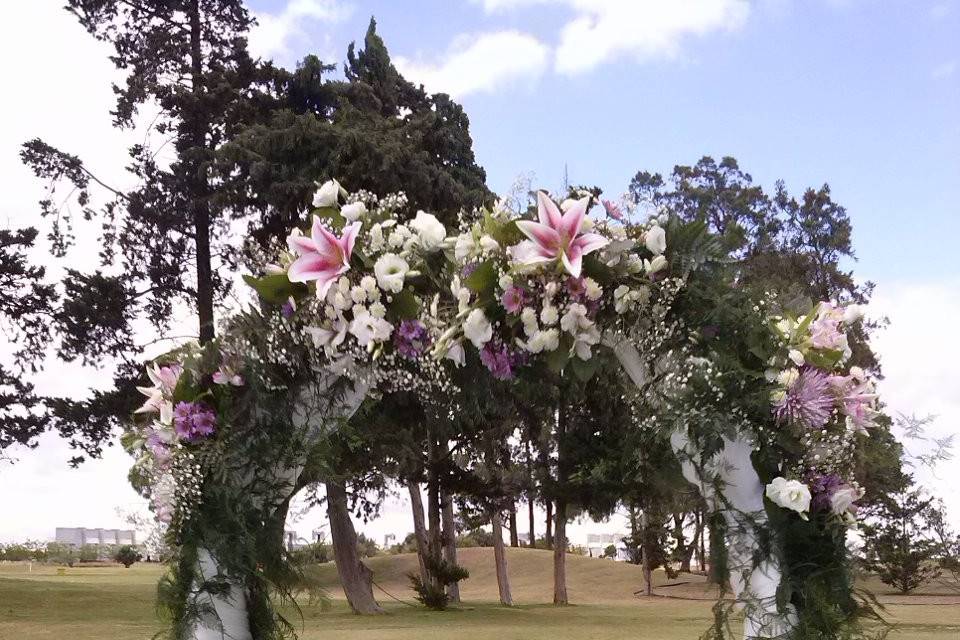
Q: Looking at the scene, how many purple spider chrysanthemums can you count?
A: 1